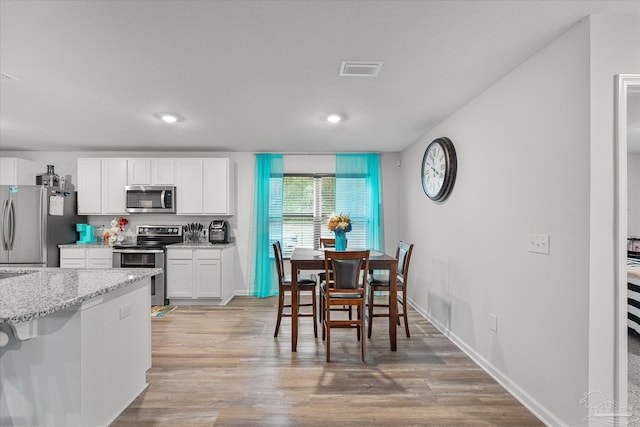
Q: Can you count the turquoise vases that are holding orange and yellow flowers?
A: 1